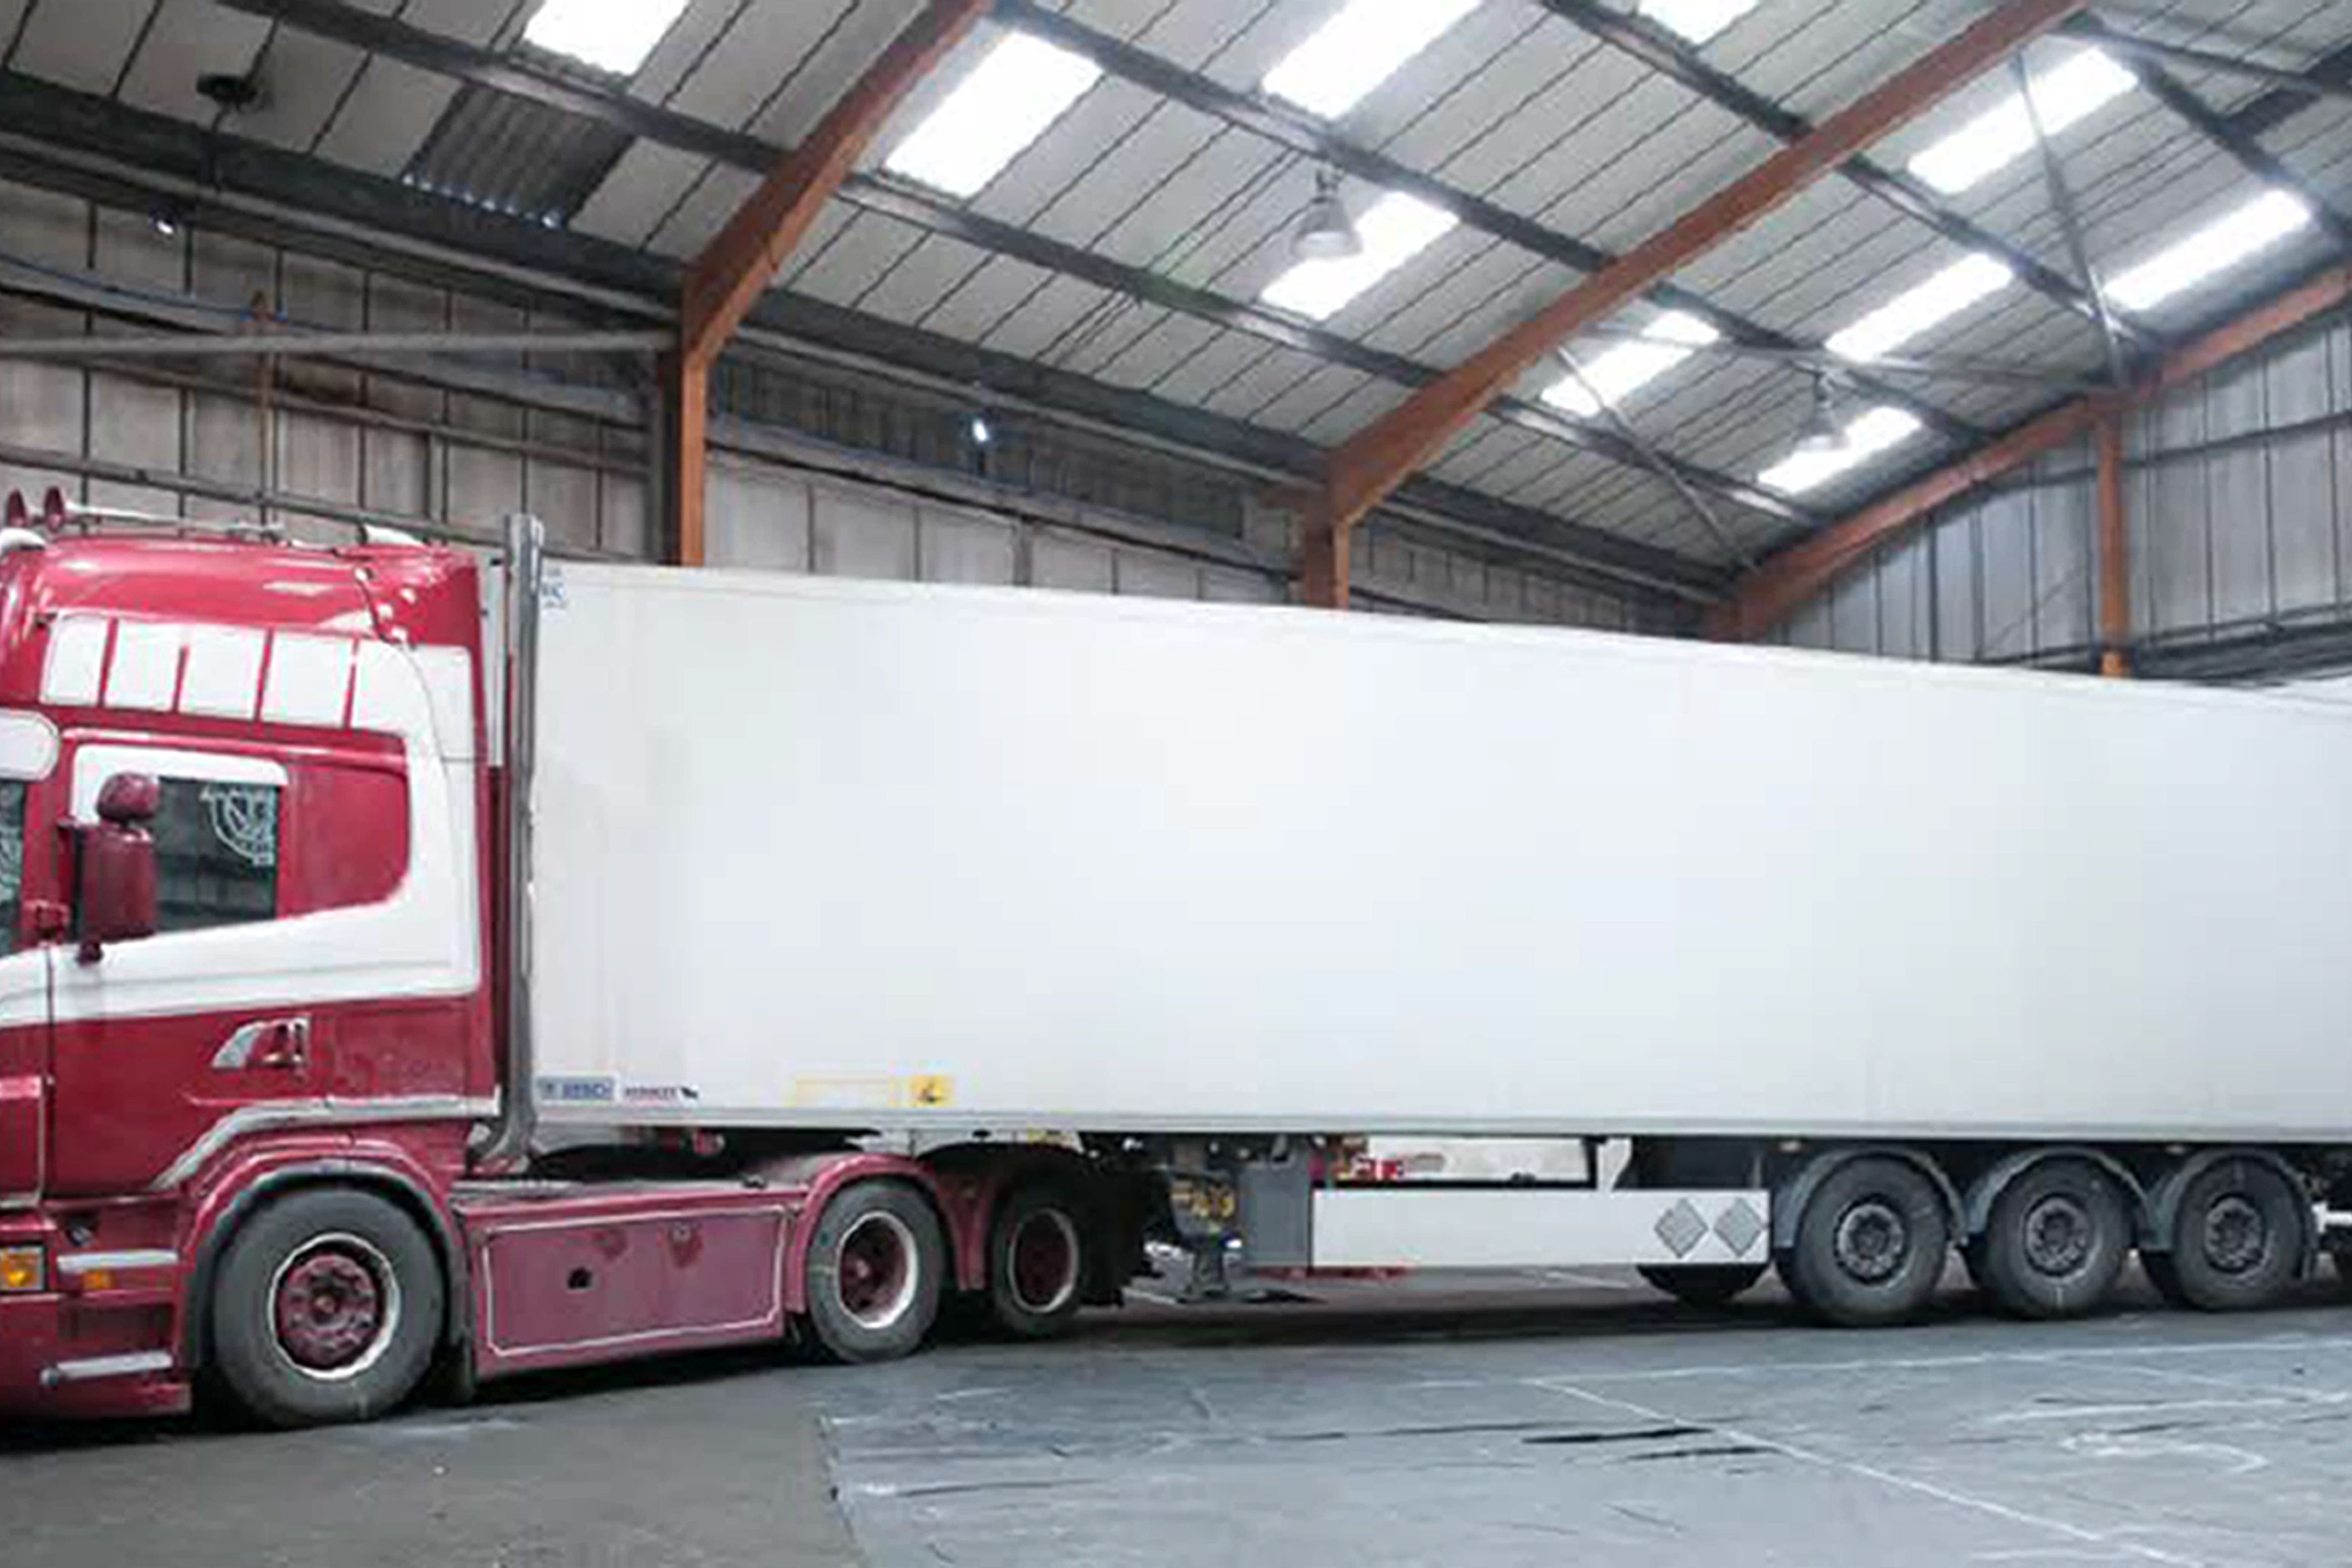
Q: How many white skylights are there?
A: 10